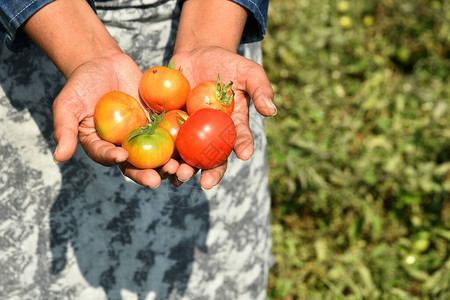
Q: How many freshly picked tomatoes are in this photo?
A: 6